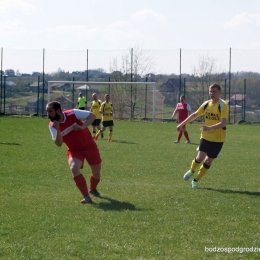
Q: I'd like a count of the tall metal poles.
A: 6